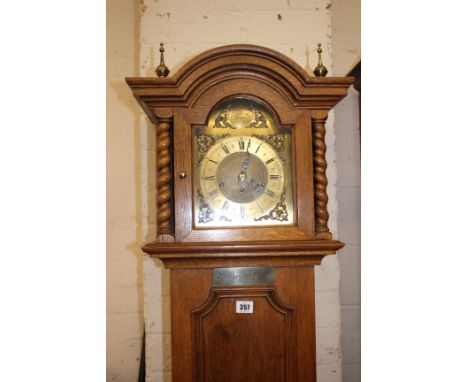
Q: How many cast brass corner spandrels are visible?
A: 4